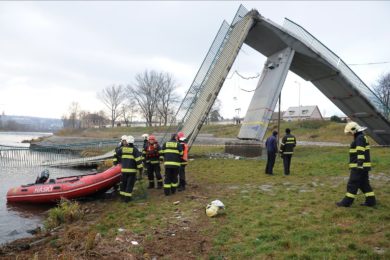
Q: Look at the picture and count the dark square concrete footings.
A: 1